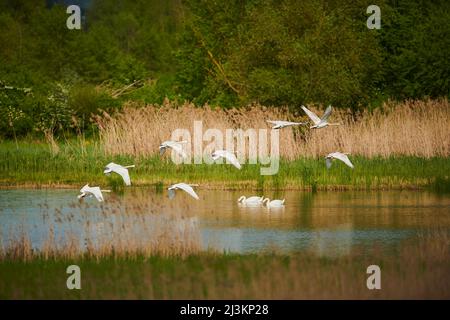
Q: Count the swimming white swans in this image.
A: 2